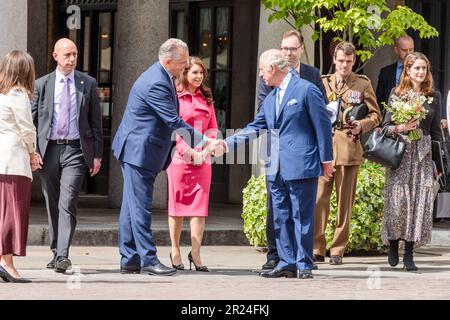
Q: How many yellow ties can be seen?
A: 0